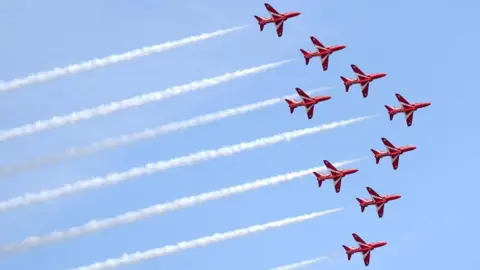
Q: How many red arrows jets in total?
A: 9